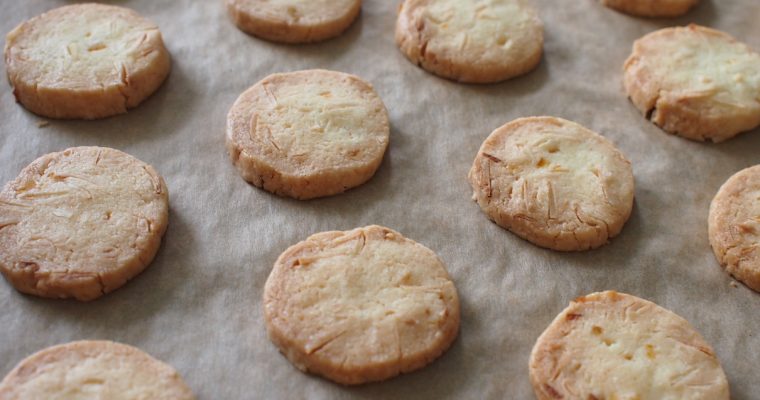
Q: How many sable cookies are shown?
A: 12